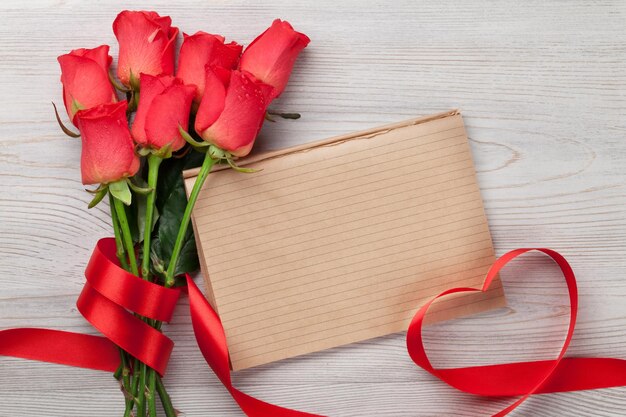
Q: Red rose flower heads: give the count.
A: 7